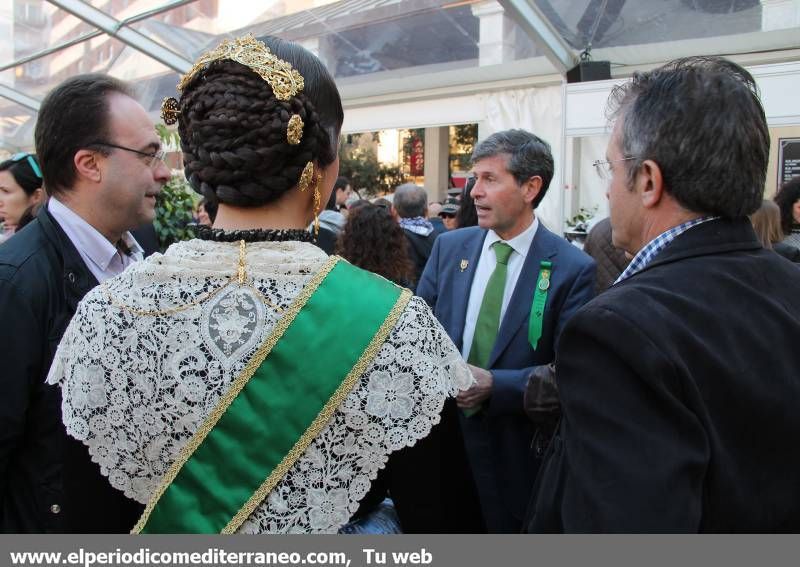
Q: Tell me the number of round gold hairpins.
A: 3